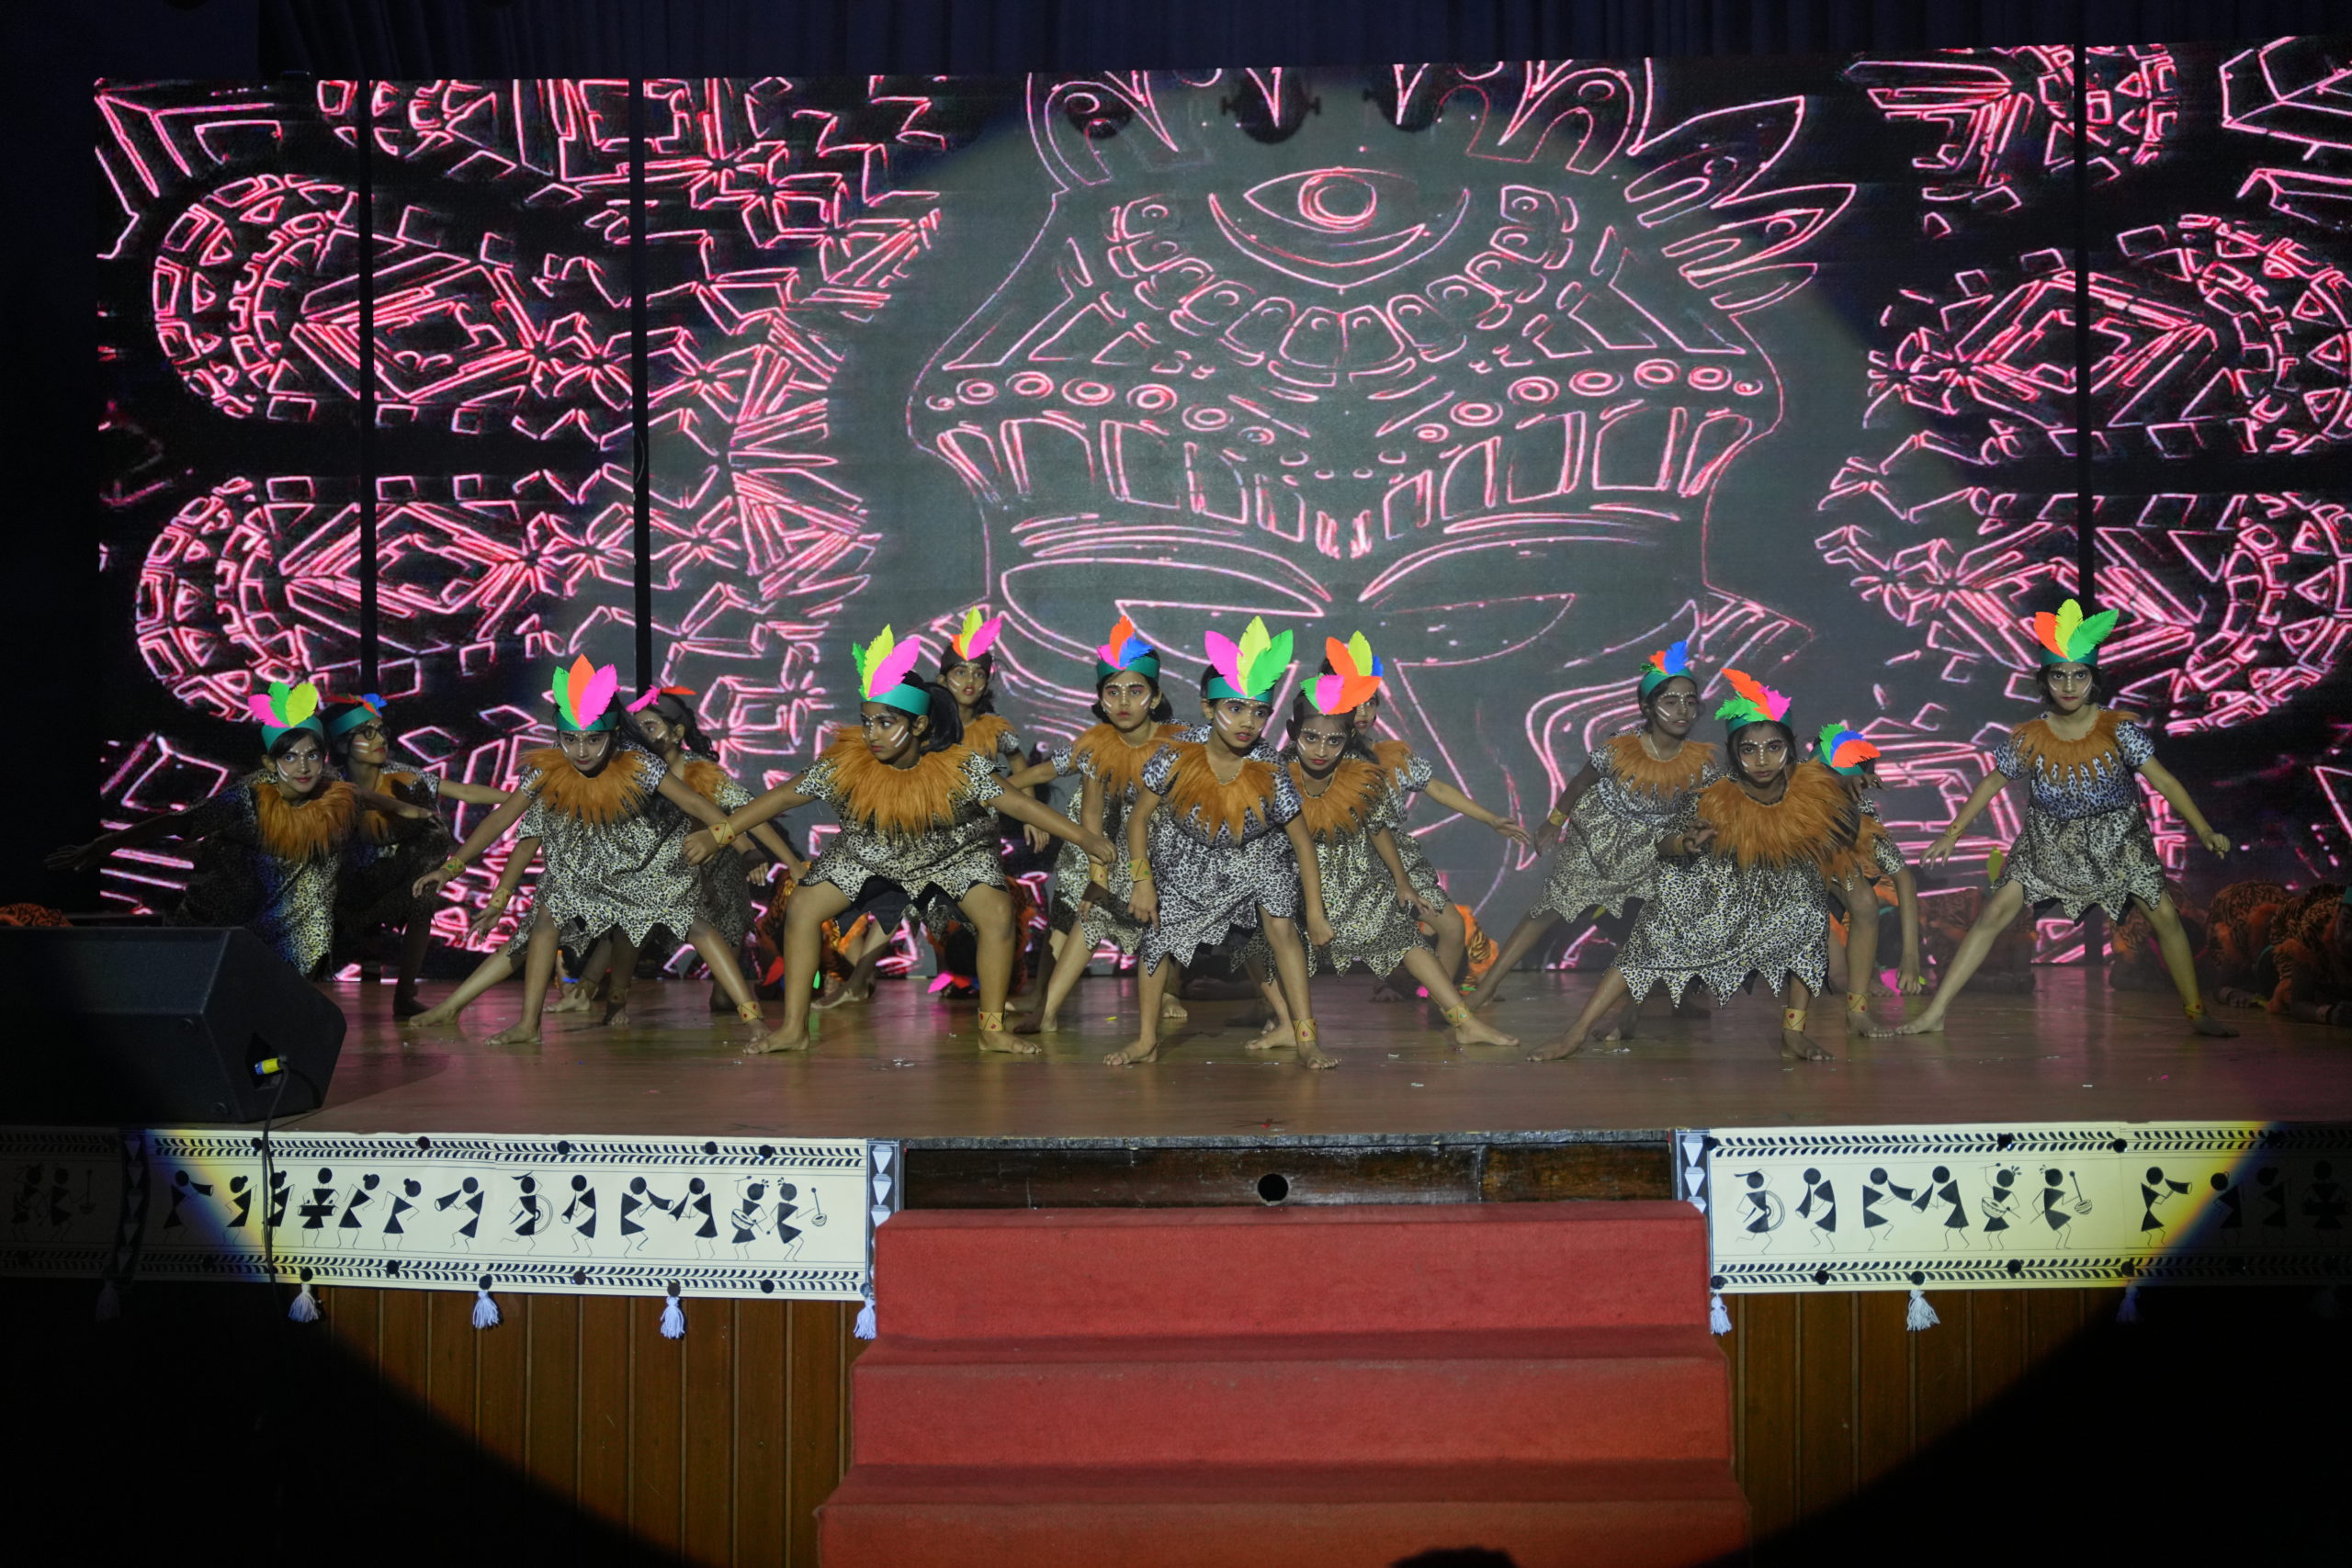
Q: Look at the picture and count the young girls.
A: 14